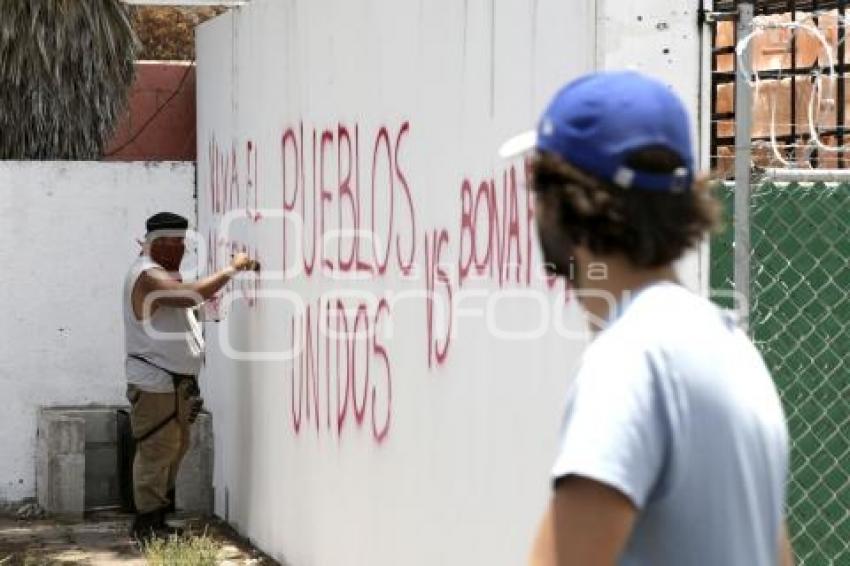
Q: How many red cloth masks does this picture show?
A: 1